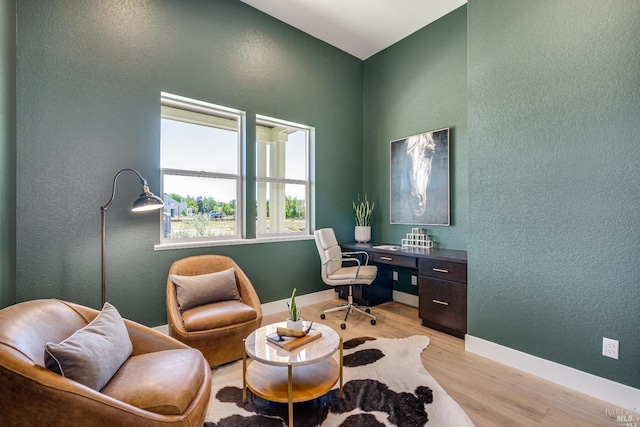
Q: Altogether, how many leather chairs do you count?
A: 2